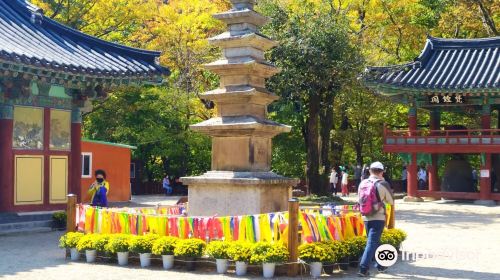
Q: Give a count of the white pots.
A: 9